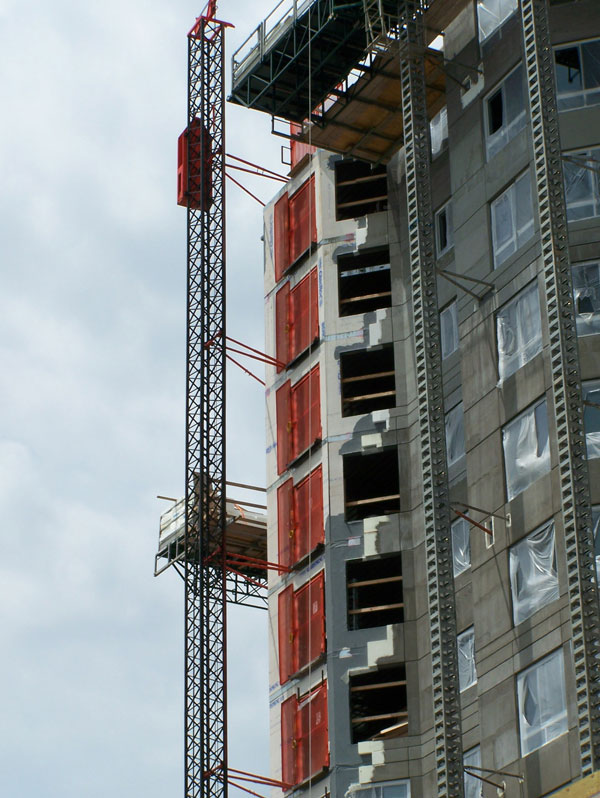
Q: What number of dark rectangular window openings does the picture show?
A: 6